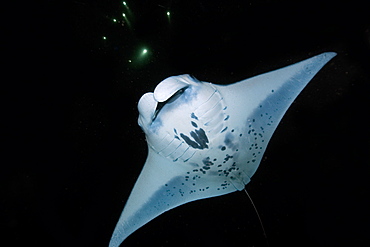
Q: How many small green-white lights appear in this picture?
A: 7